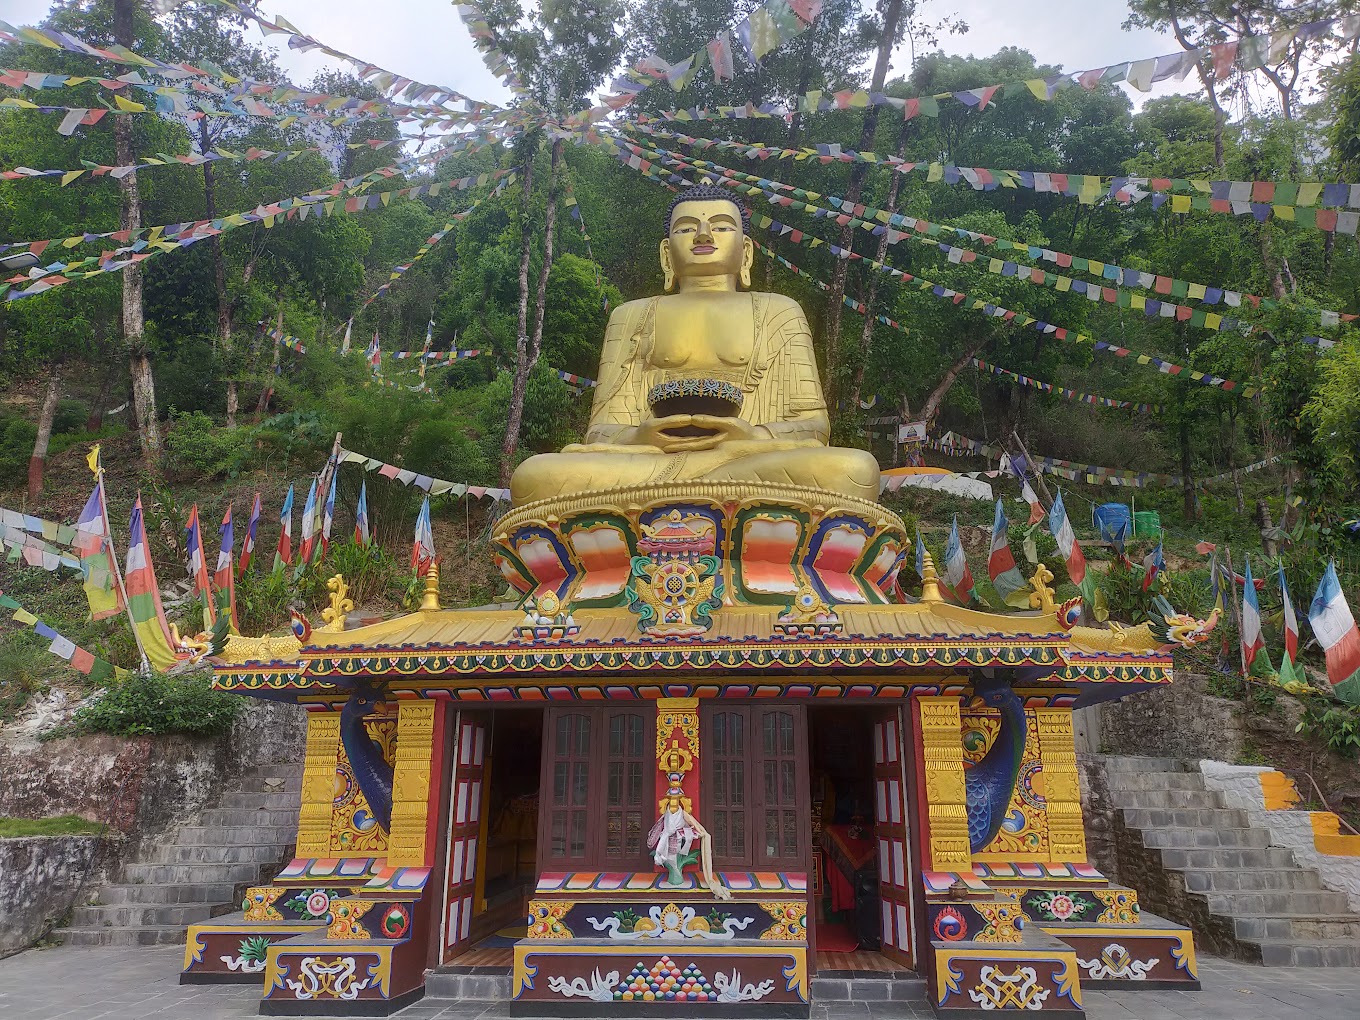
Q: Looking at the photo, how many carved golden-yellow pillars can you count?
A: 4